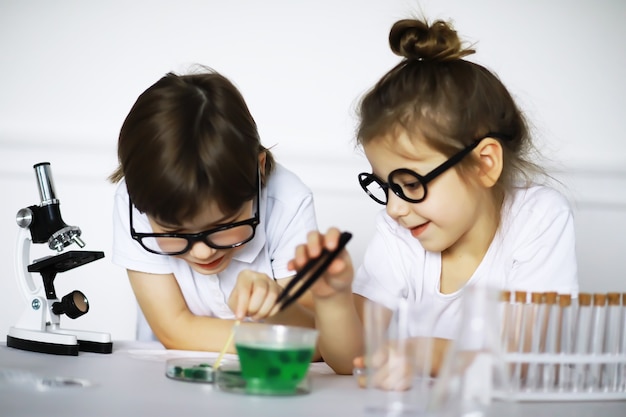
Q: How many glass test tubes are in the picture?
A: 9